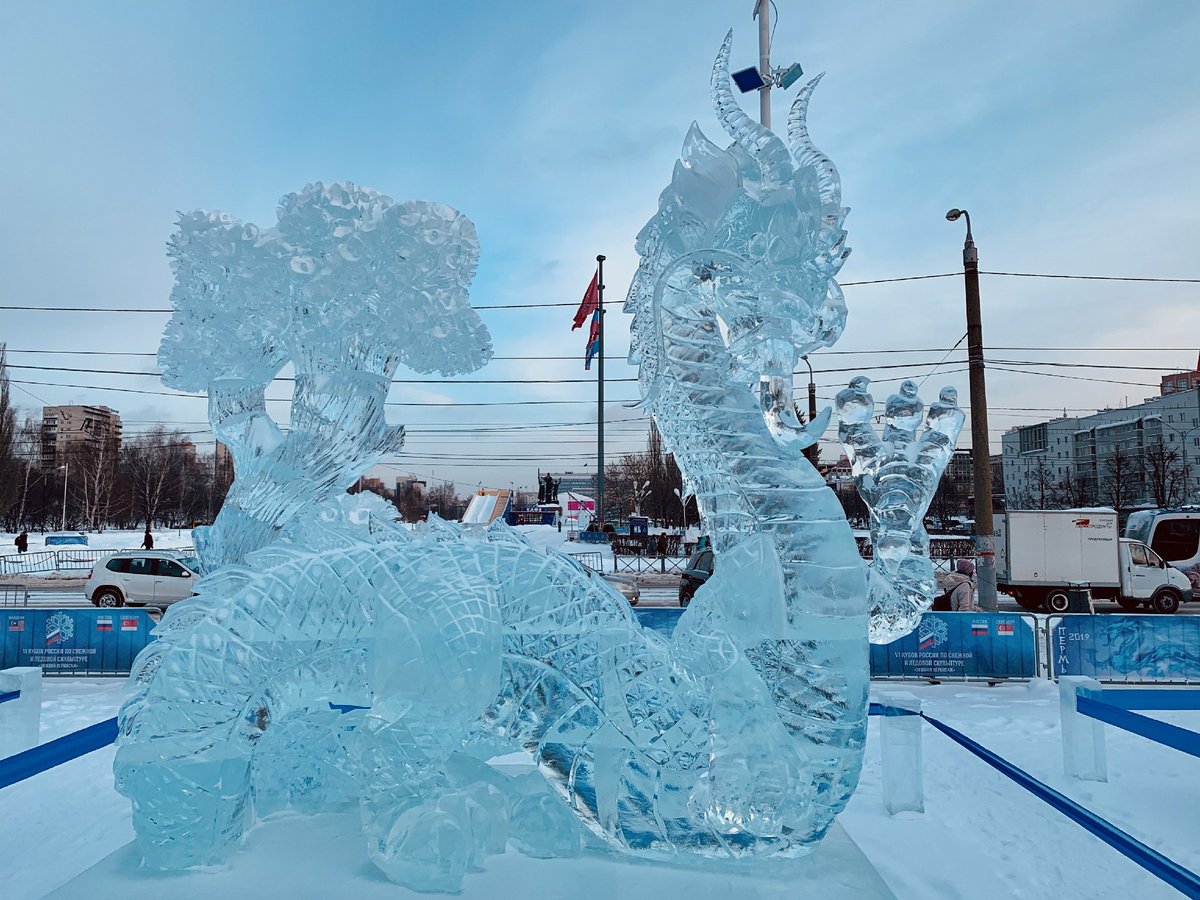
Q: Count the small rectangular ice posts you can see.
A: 3